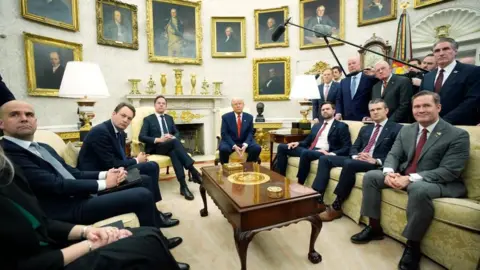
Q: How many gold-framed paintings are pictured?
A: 10